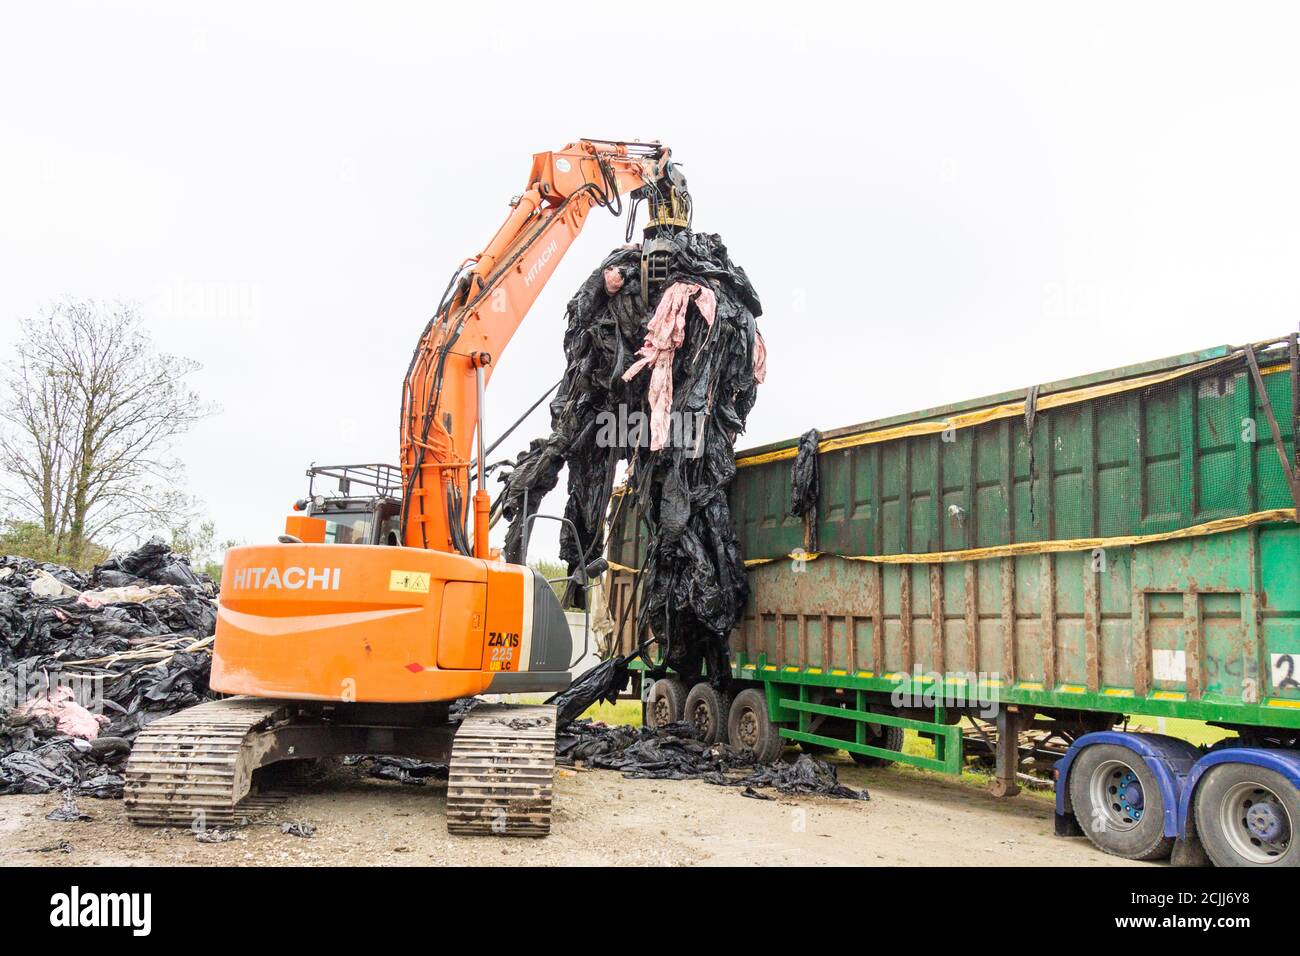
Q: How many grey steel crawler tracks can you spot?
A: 2